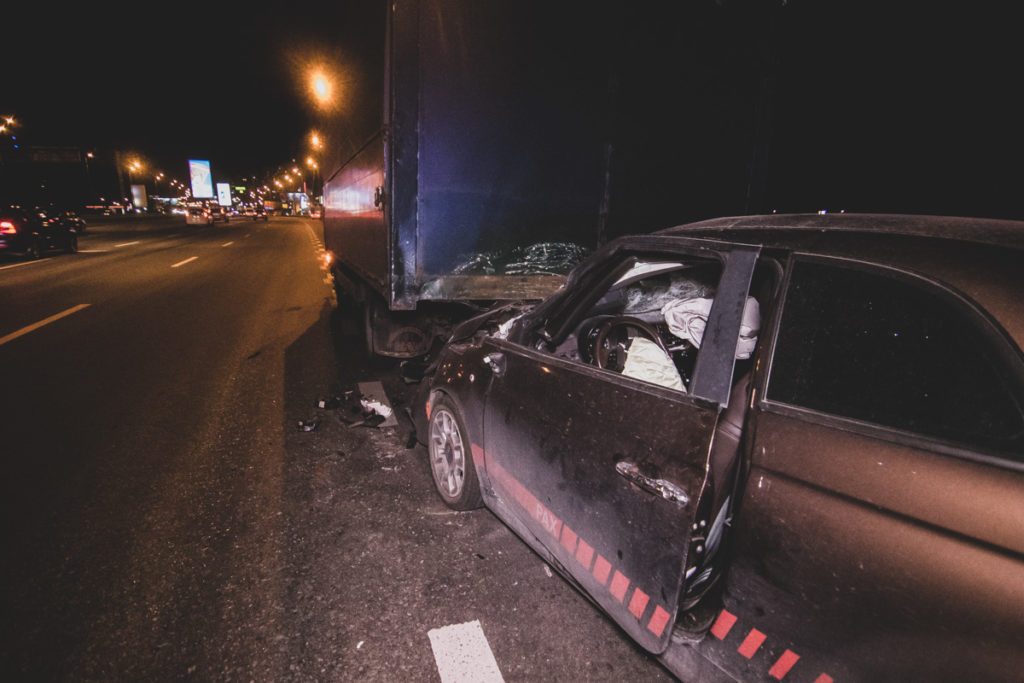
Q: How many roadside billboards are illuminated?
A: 2